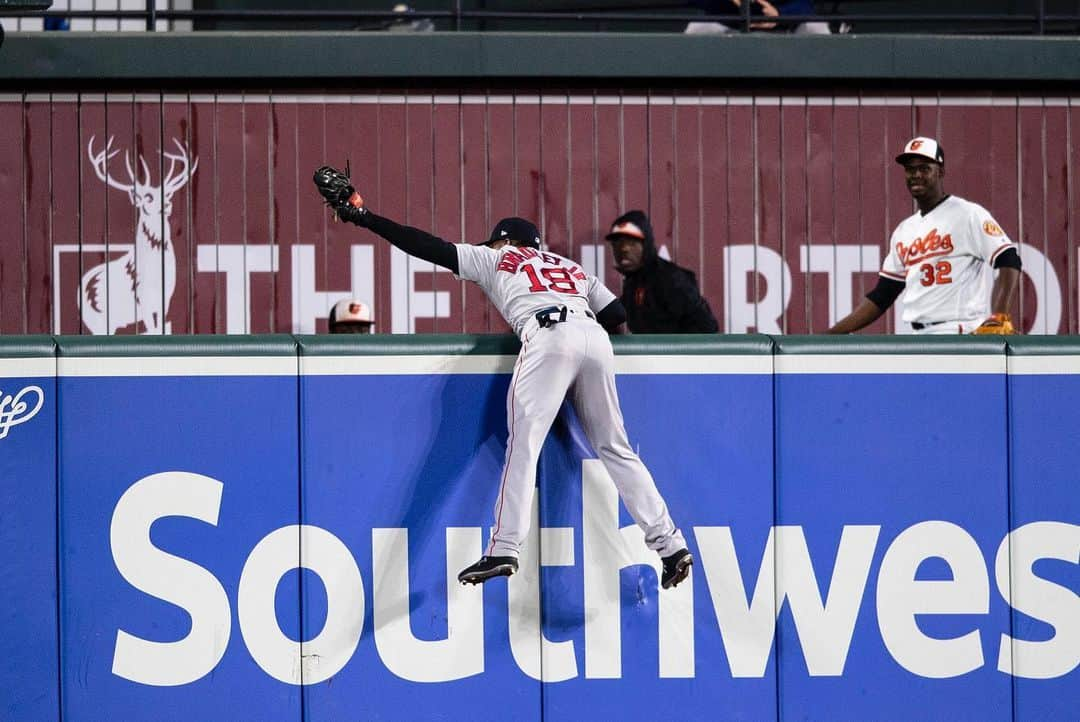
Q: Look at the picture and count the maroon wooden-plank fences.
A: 1